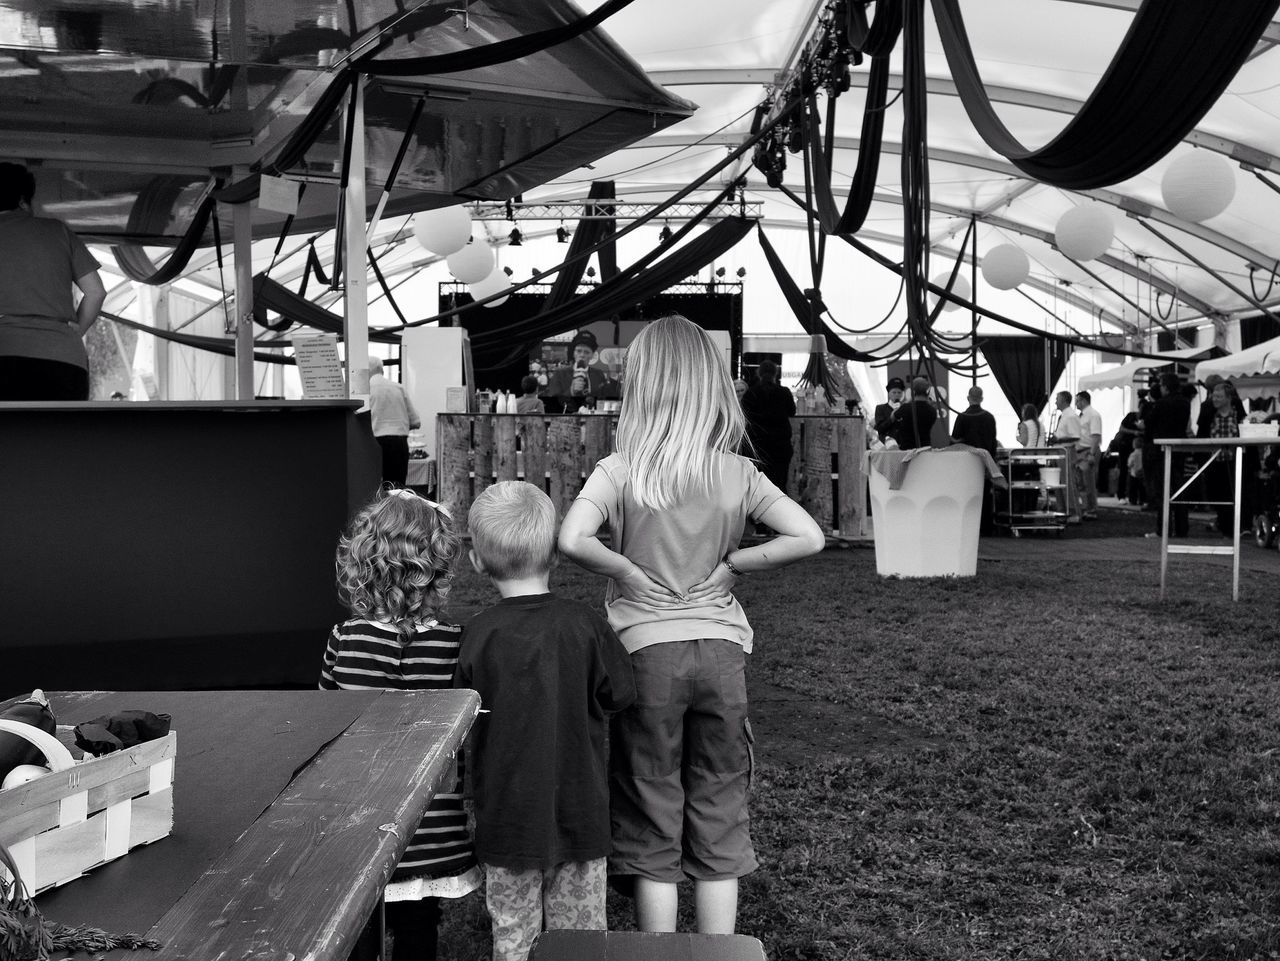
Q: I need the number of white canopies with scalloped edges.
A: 2